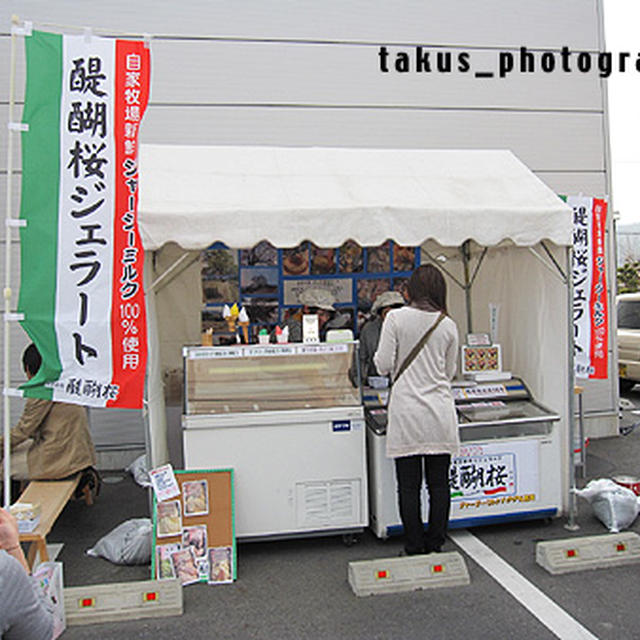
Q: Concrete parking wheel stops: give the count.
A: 3